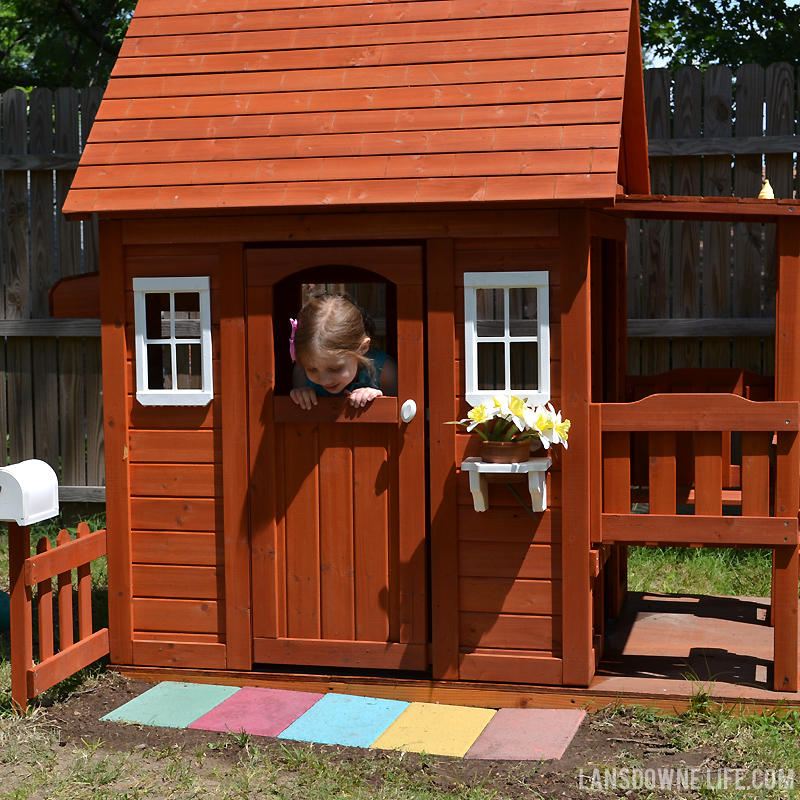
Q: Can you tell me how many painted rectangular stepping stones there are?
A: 5